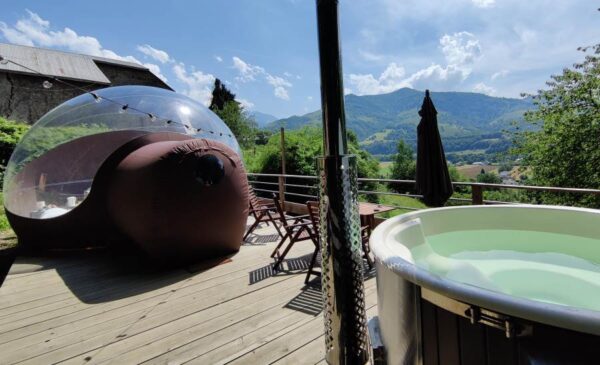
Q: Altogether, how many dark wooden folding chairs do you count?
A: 3